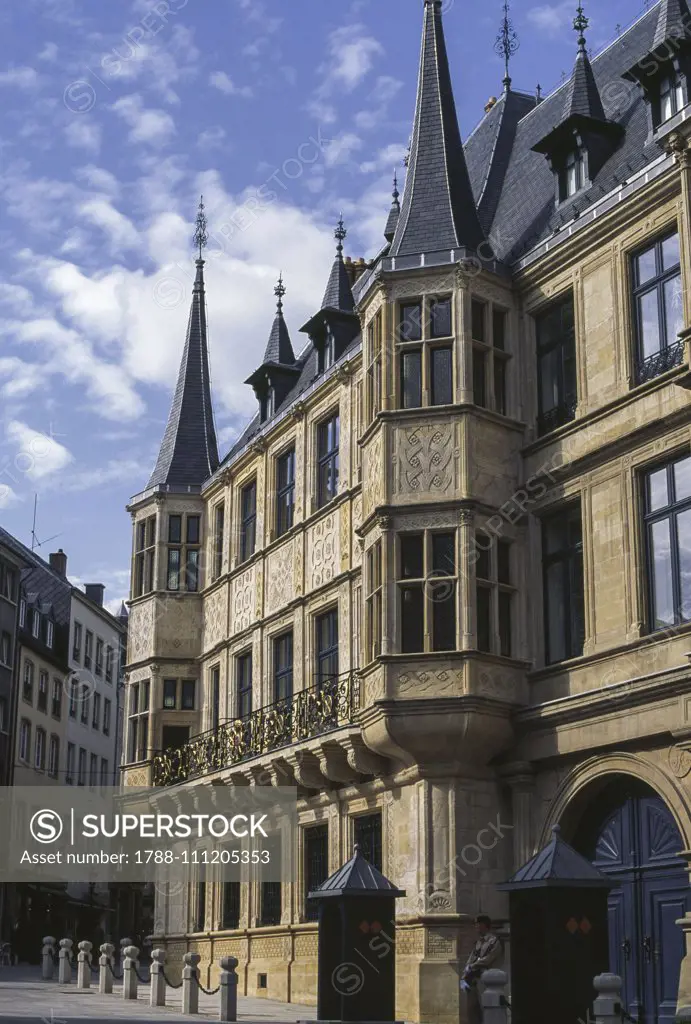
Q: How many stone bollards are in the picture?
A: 11